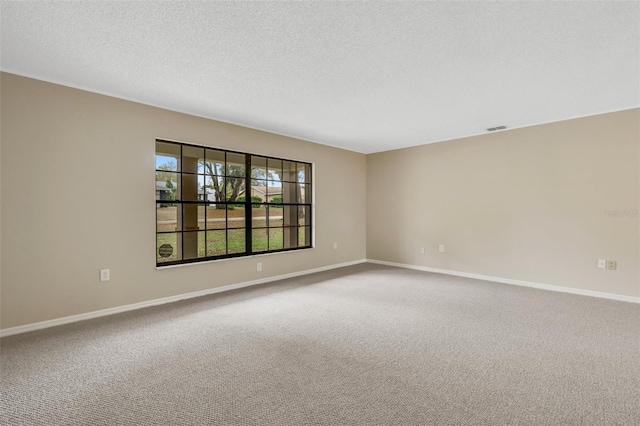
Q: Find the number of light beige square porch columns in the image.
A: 2